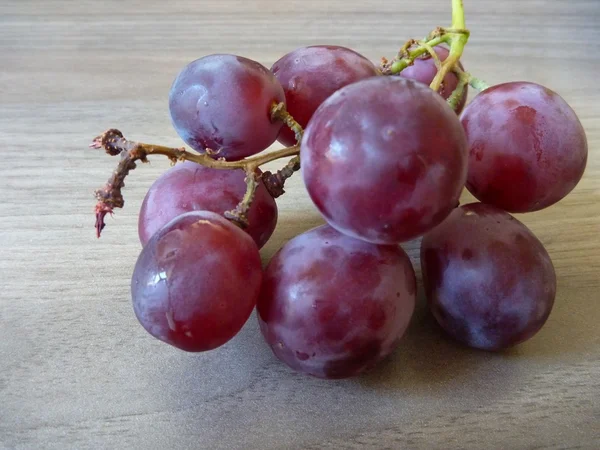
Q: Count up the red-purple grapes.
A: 9